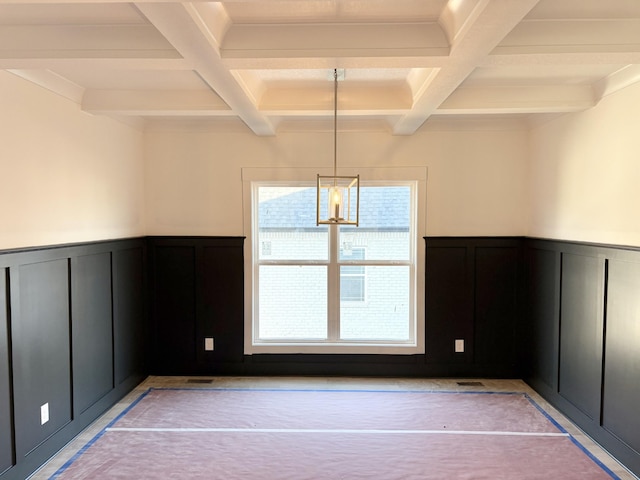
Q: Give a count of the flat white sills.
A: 1